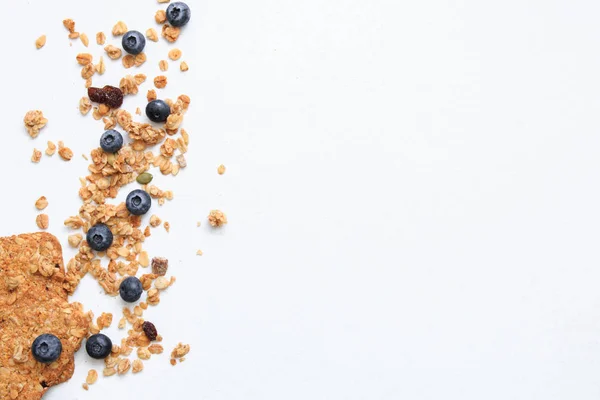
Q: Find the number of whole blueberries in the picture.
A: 9